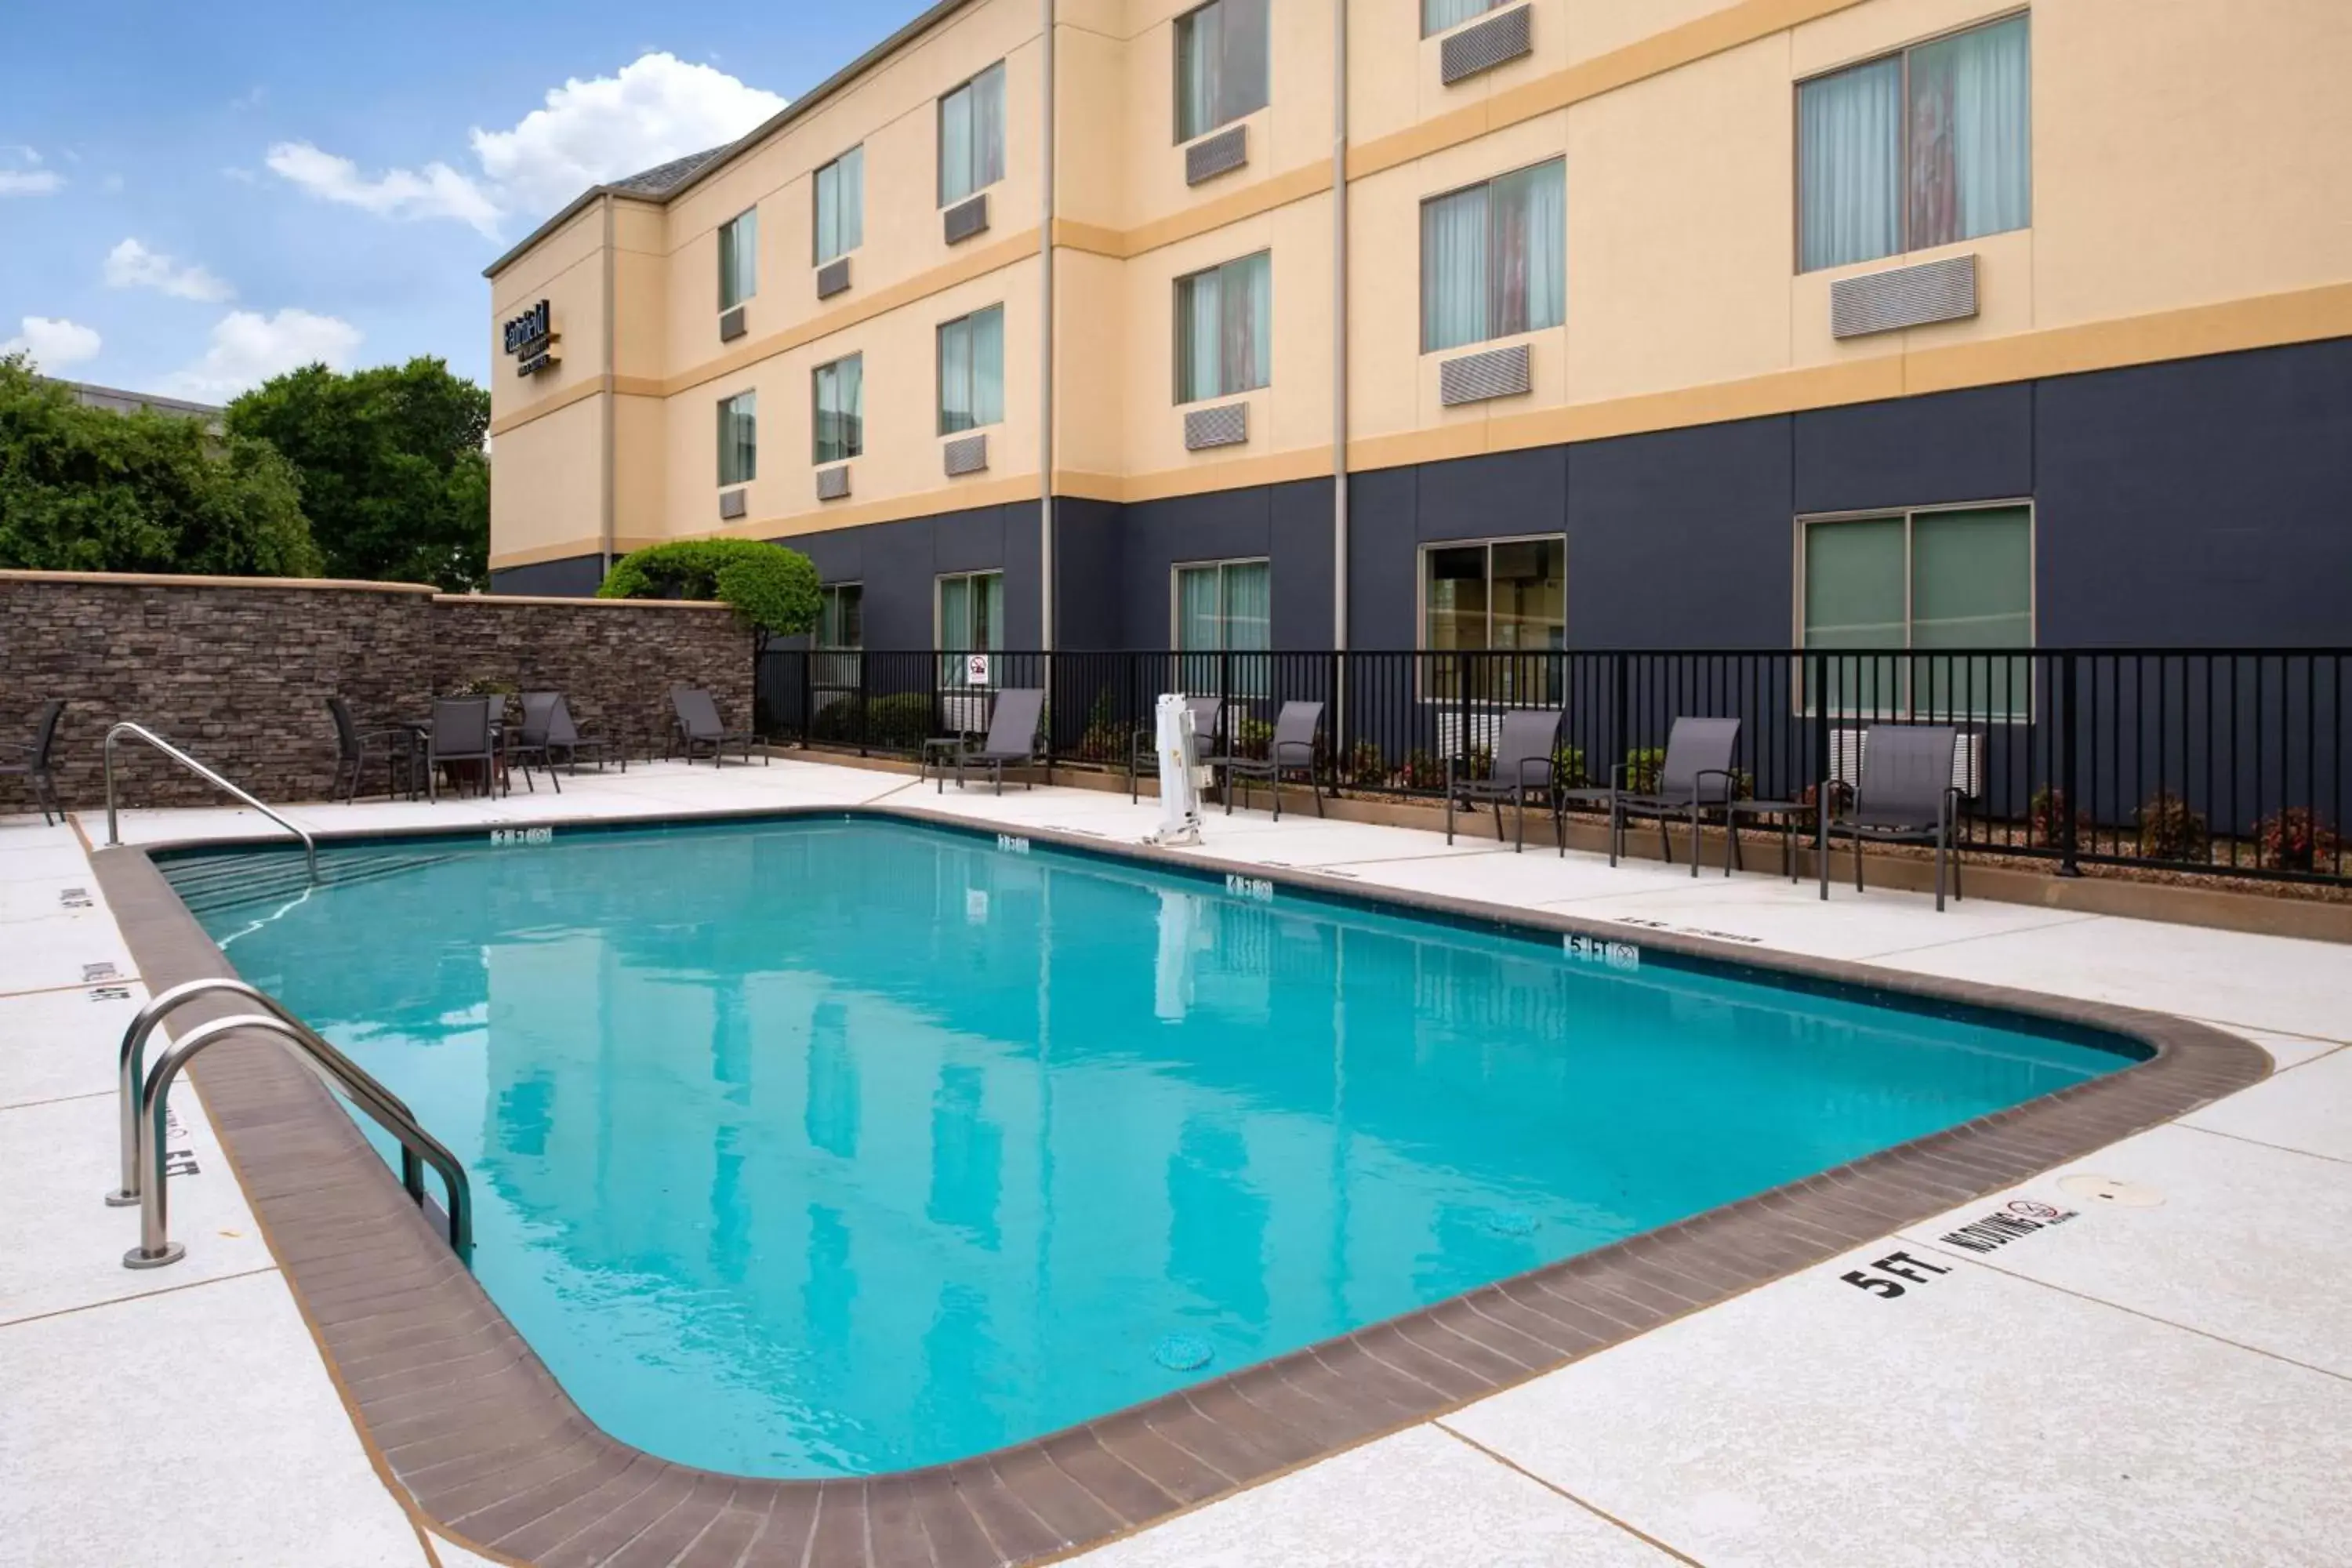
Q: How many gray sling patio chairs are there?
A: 13